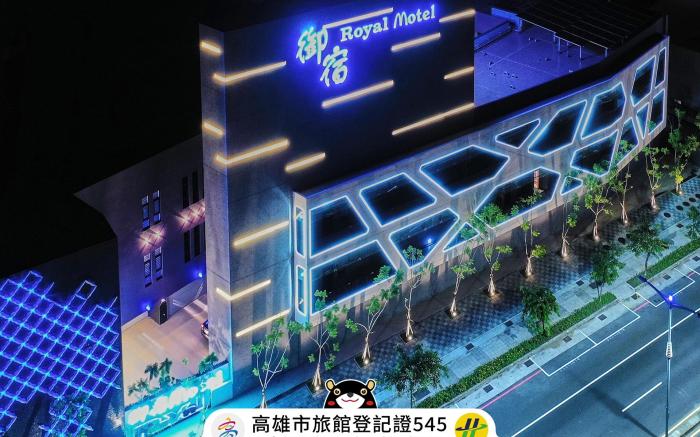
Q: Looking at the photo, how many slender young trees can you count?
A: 12